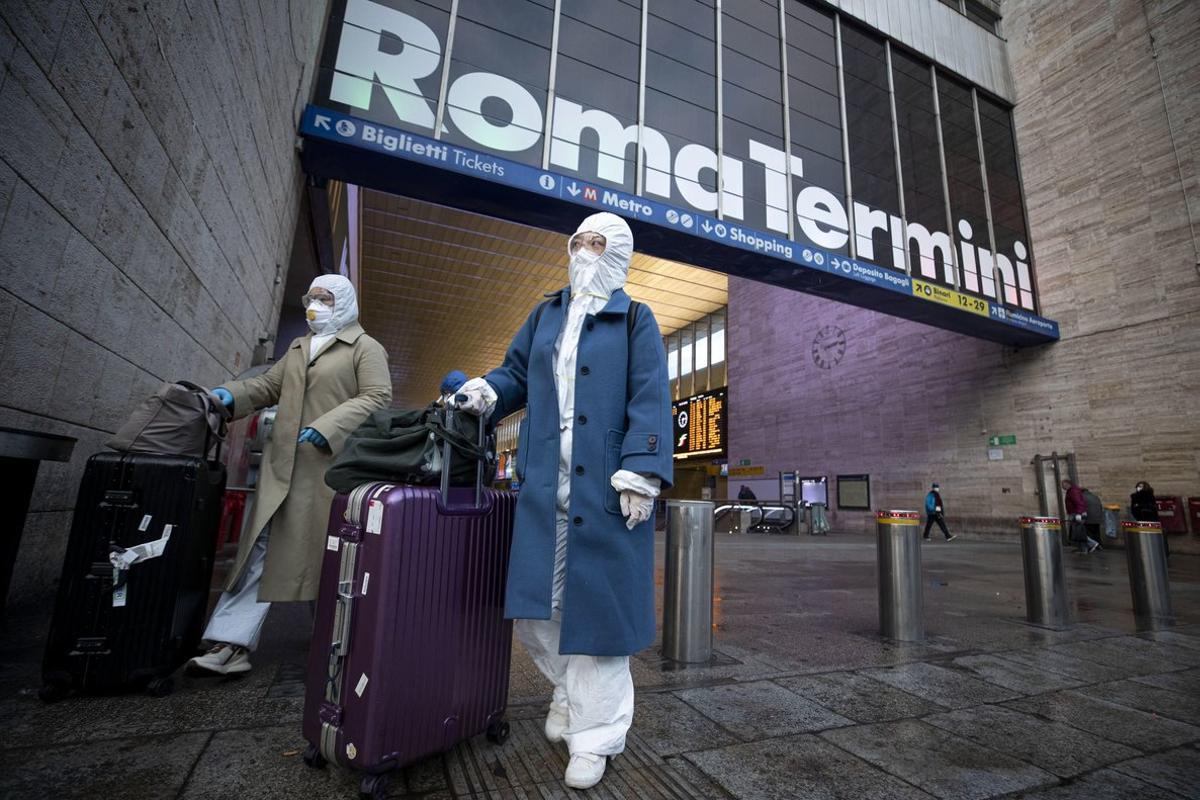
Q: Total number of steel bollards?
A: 4